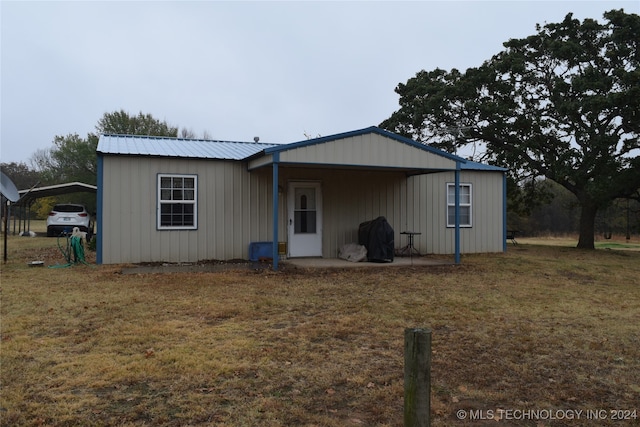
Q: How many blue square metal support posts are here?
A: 2